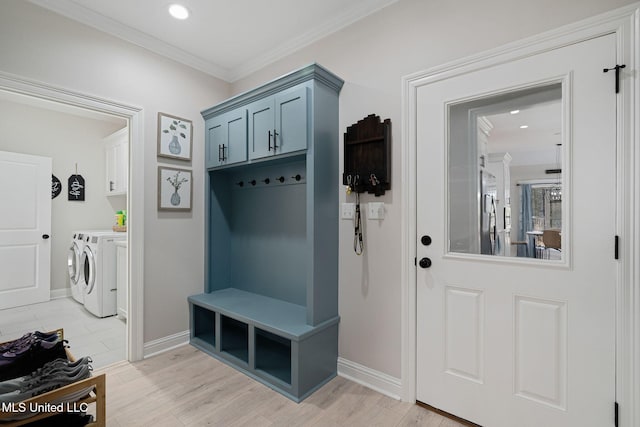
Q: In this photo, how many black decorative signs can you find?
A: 2